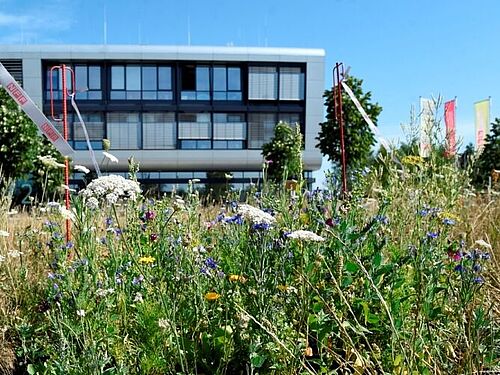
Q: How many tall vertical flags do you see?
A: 3